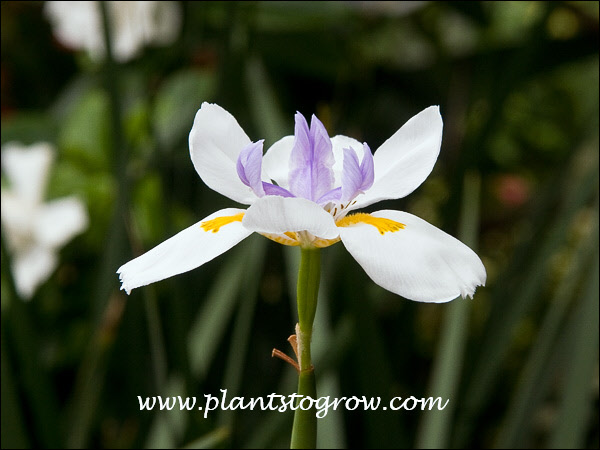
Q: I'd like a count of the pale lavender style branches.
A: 3